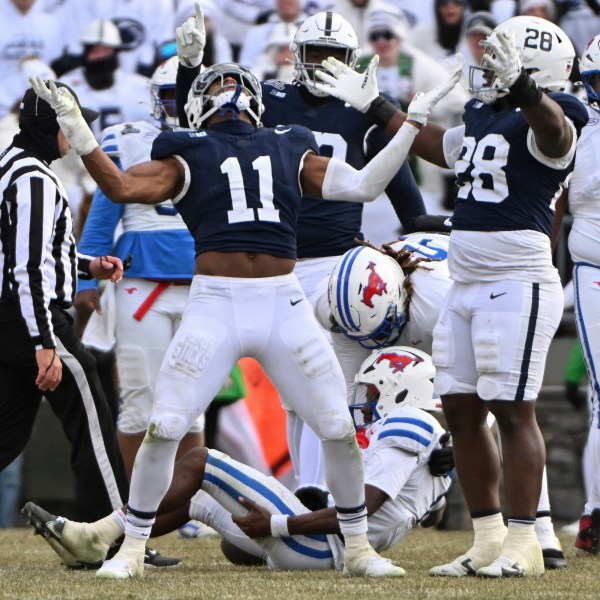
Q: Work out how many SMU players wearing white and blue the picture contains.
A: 4